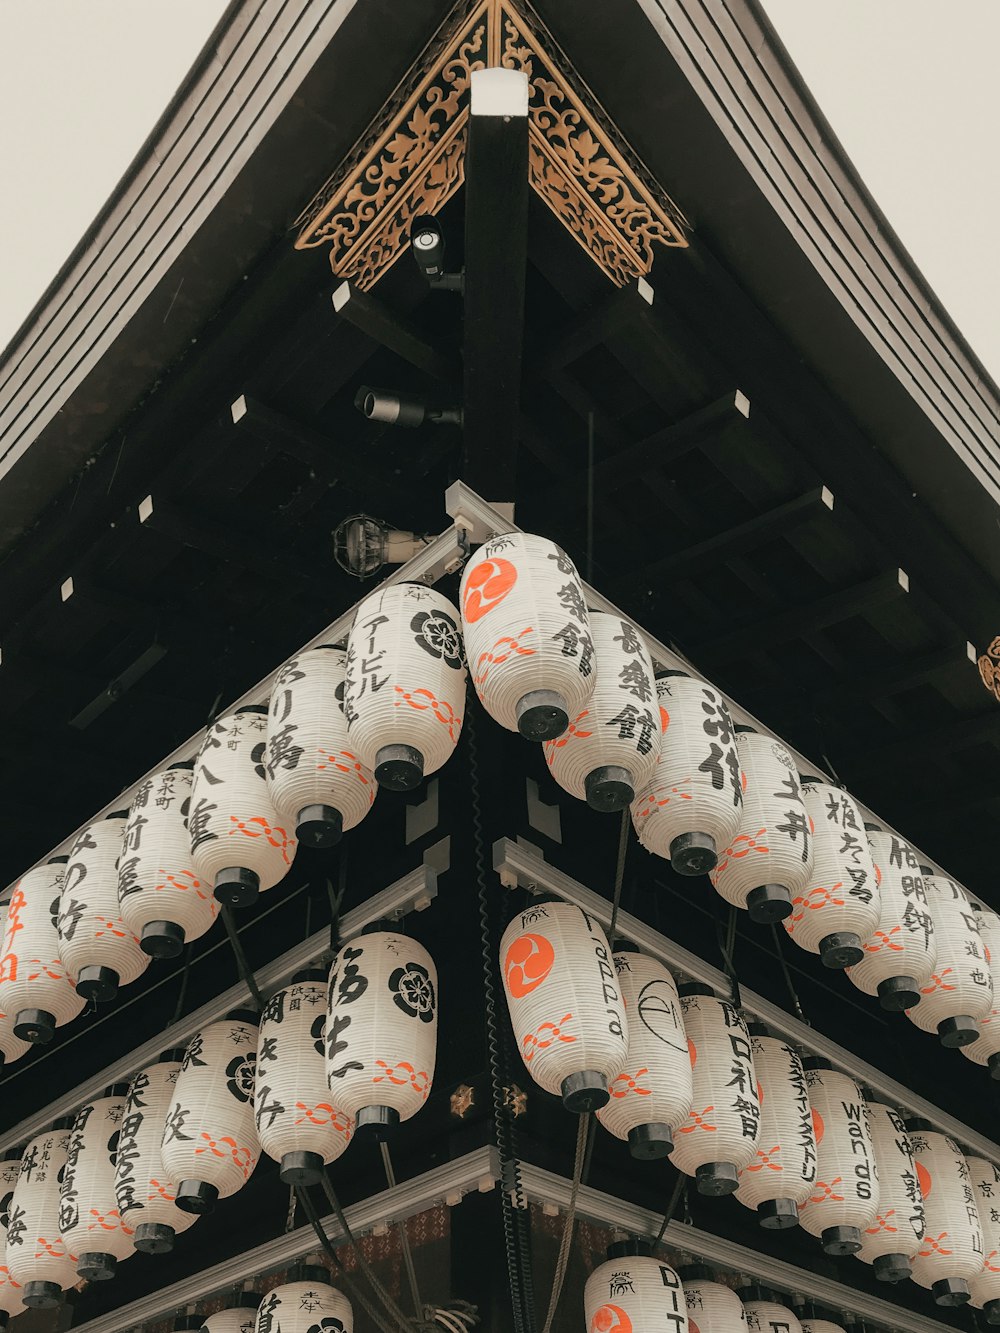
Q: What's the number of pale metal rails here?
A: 6